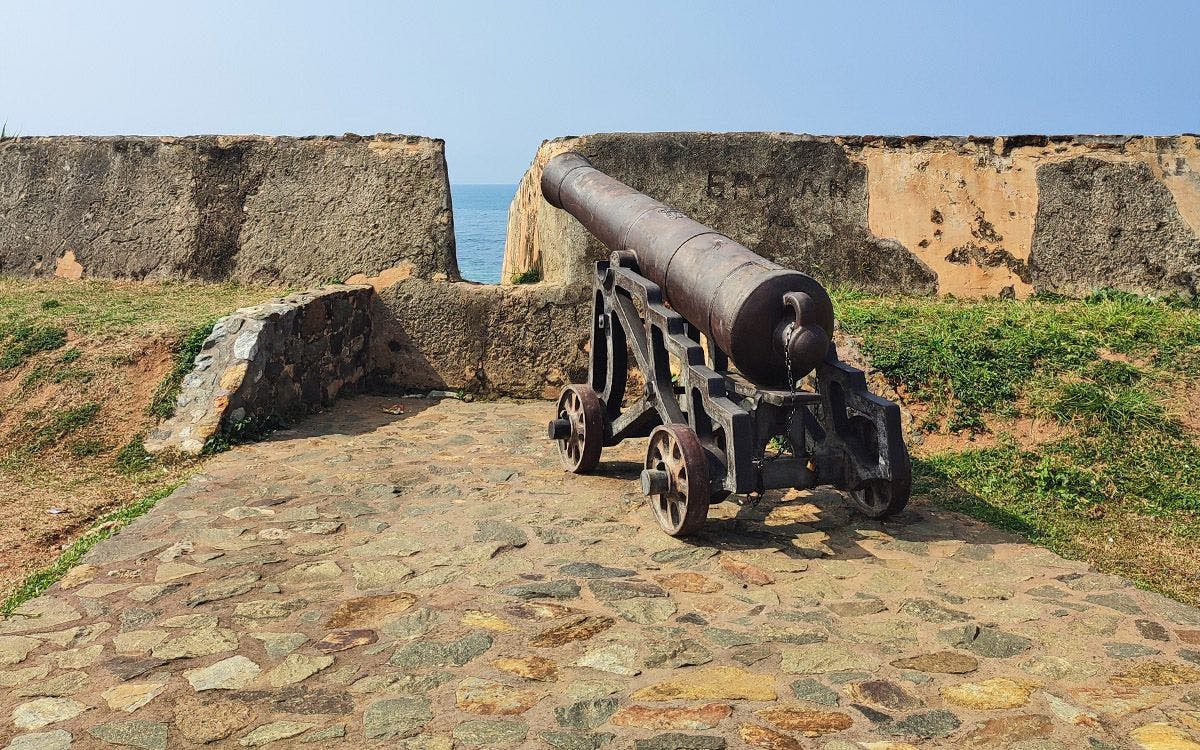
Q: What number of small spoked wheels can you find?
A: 3